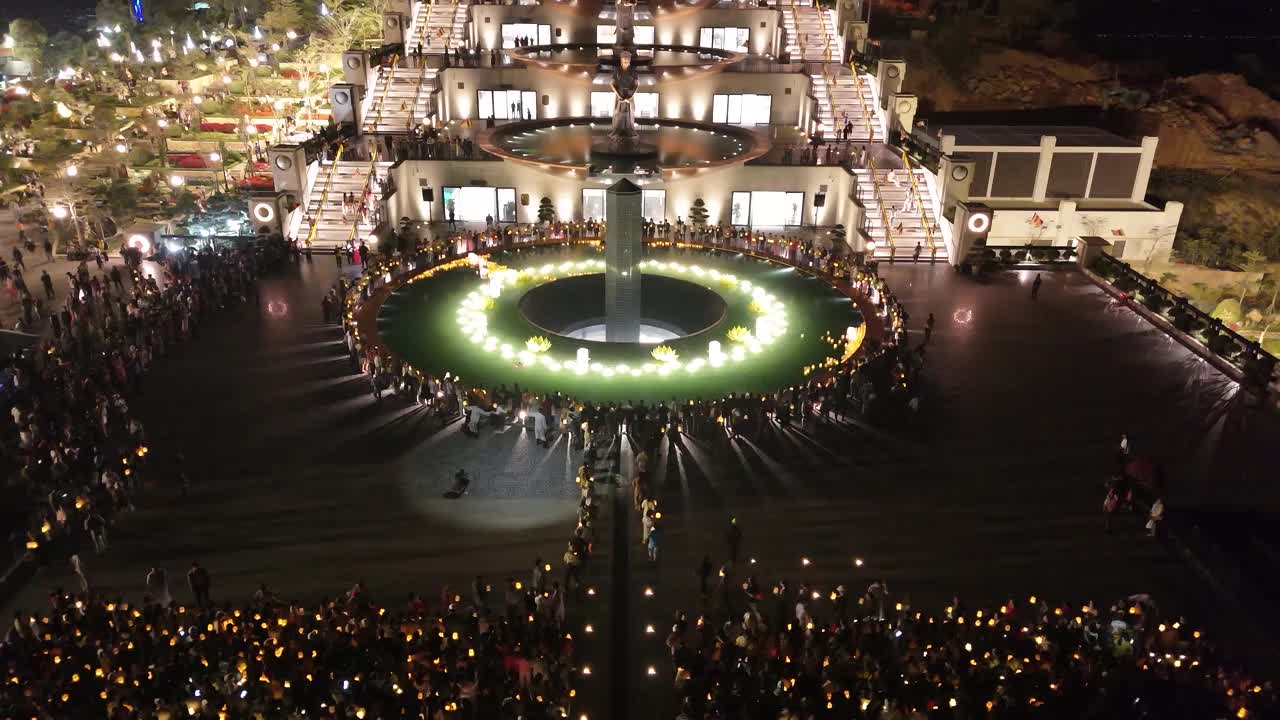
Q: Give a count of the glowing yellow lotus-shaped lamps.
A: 7